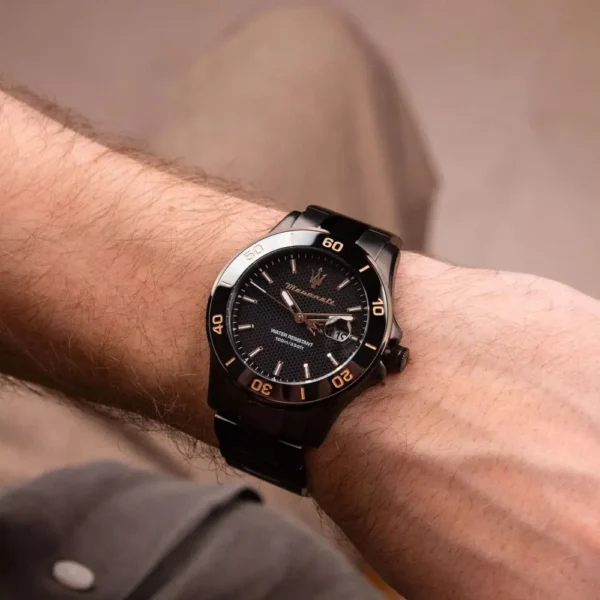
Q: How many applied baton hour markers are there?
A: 11